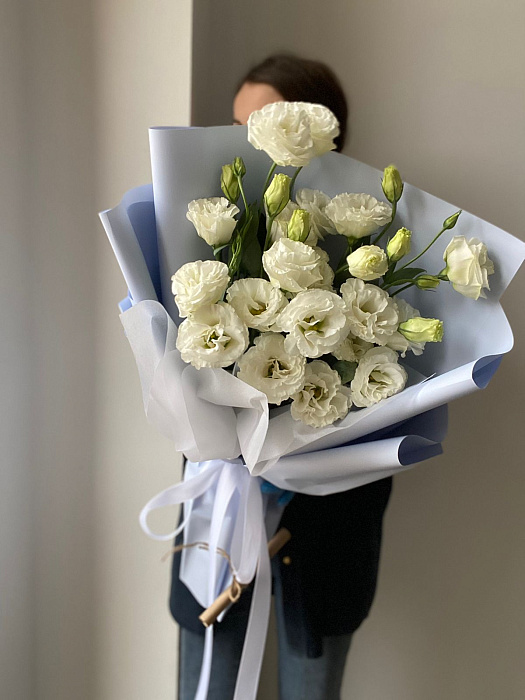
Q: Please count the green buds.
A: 9